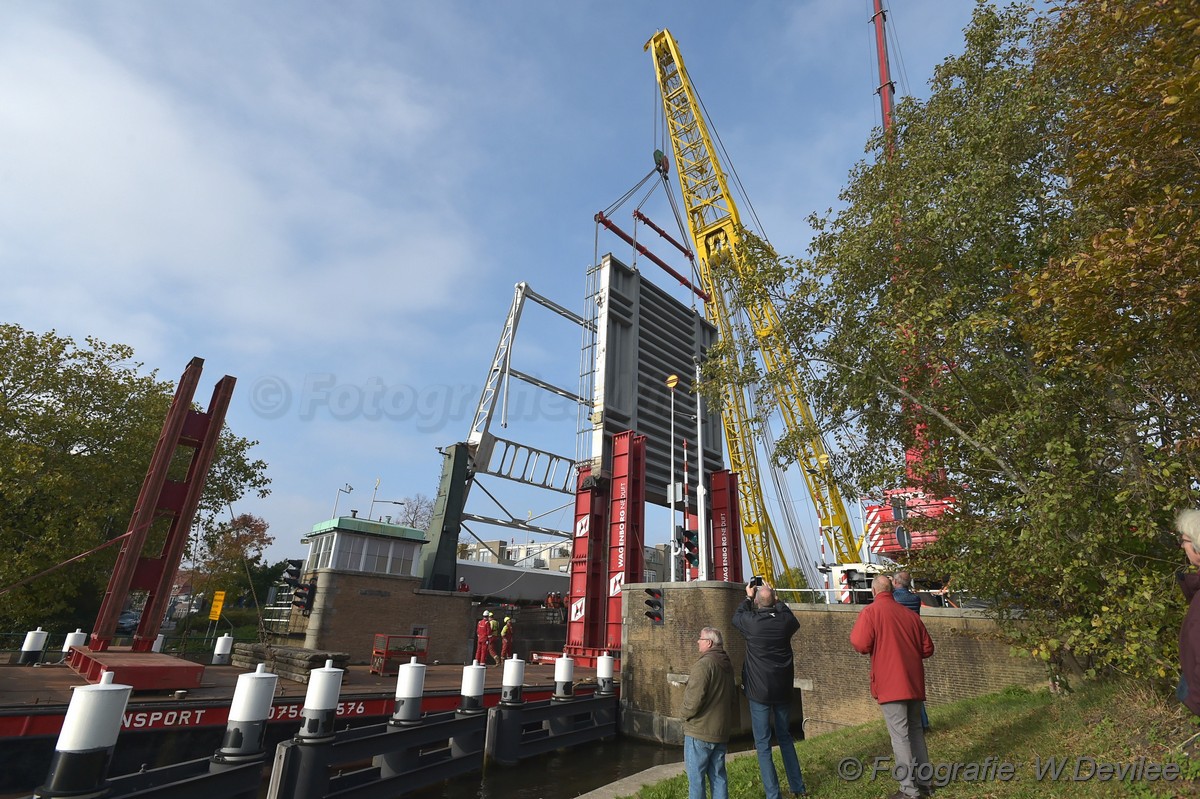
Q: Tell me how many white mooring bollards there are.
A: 12